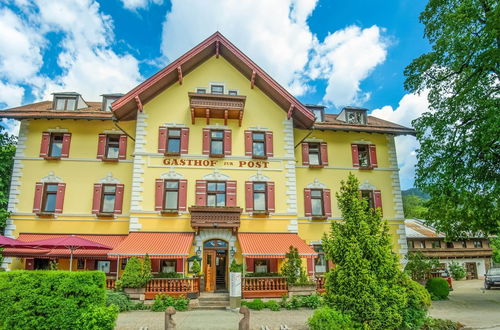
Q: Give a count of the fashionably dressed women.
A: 0